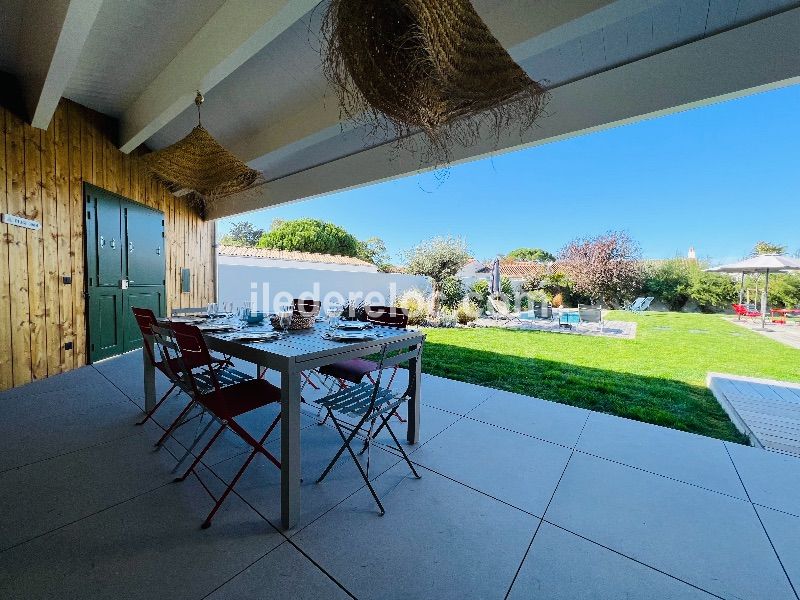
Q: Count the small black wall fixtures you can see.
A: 2